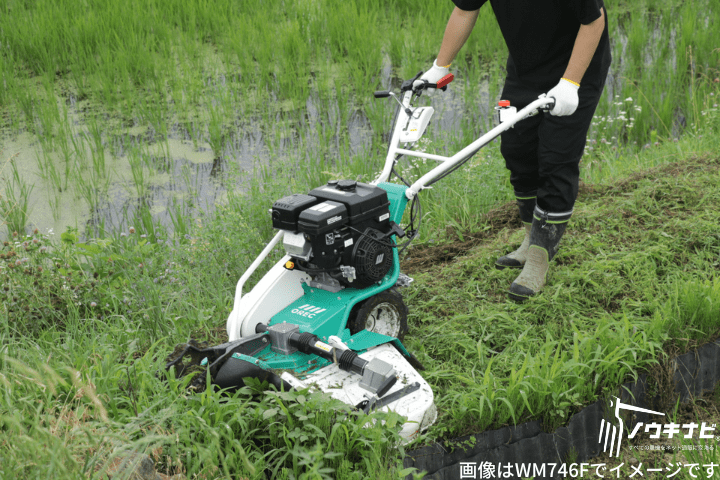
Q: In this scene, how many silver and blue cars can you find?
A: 0